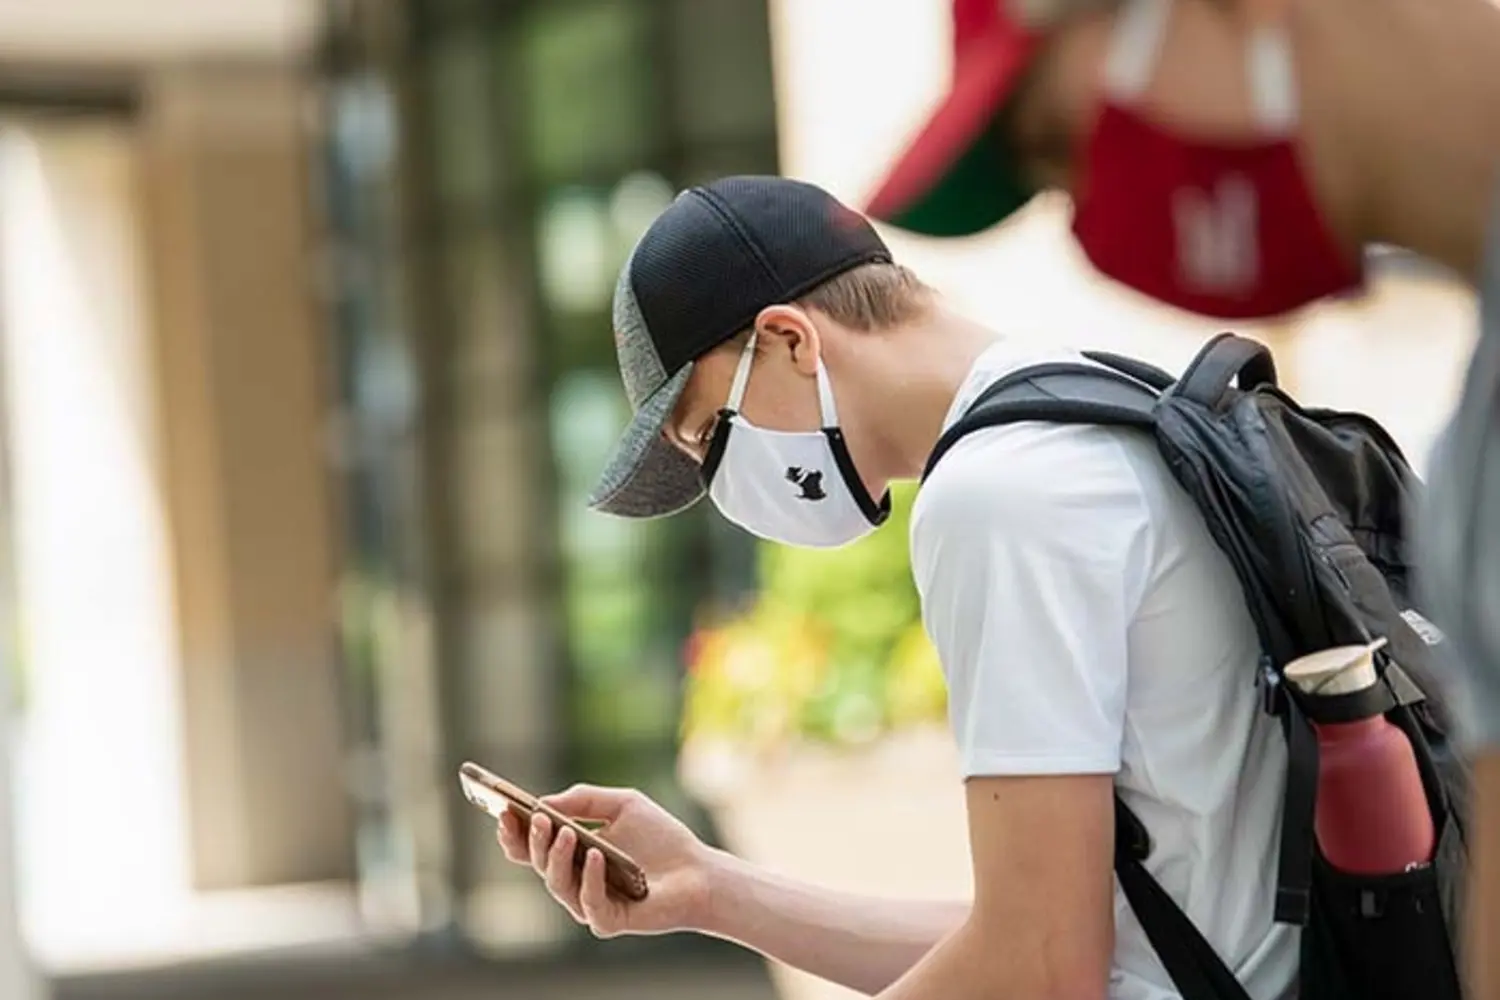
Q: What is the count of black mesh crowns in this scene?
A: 1